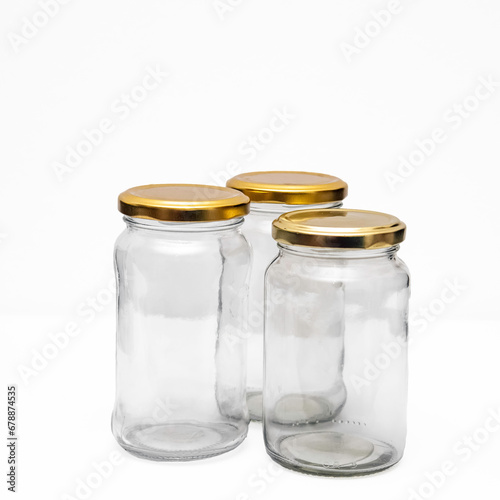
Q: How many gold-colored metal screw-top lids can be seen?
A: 3